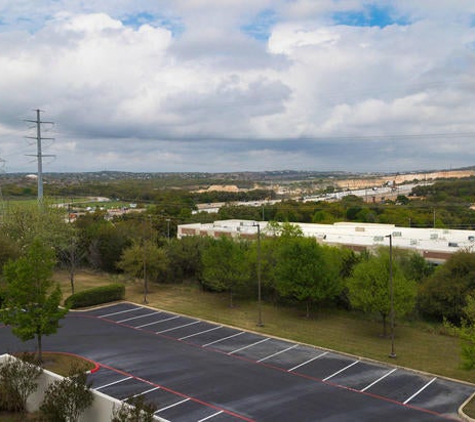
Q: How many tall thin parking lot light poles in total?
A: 3